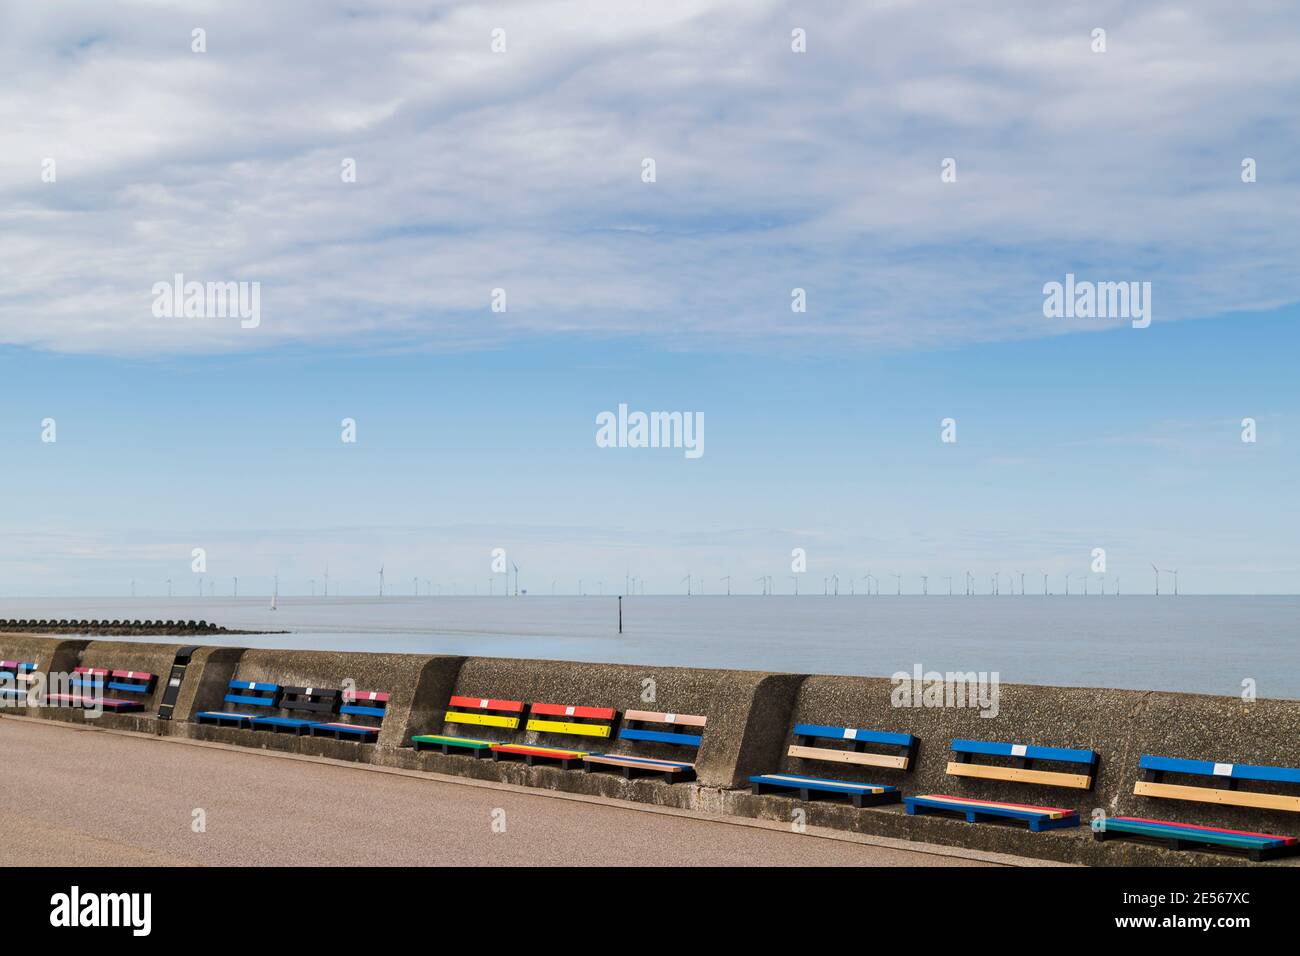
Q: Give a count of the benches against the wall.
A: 13